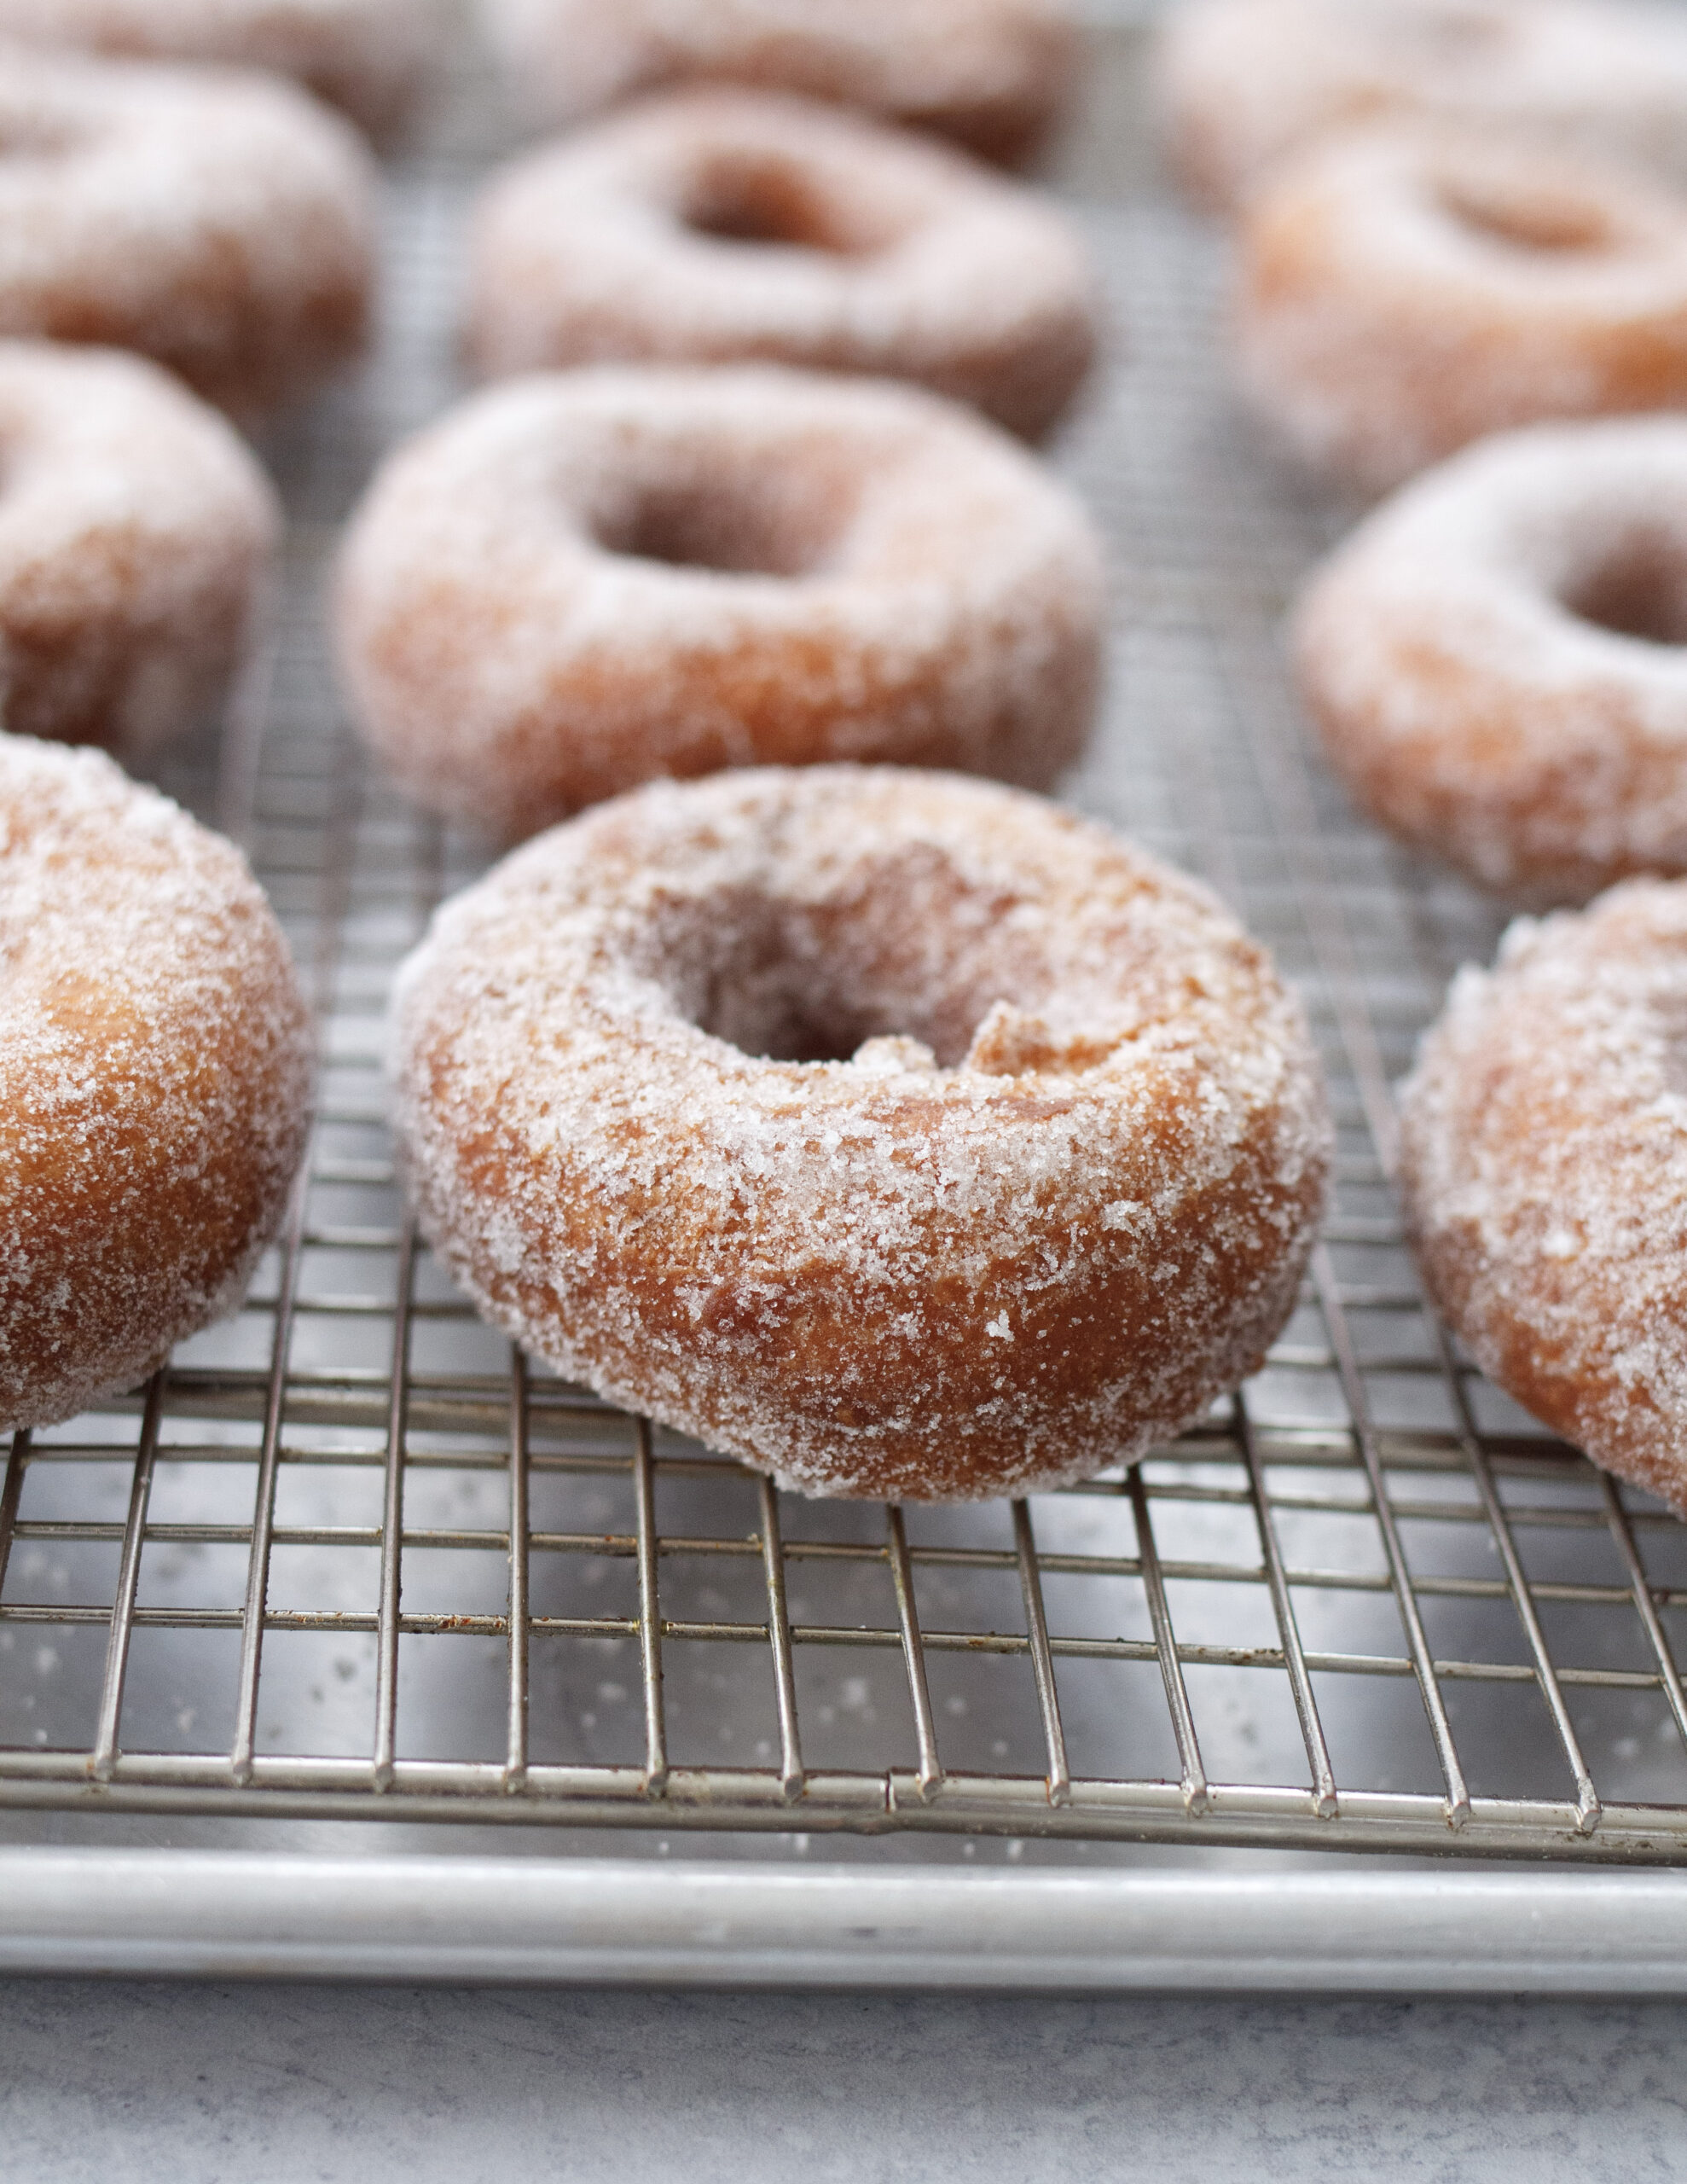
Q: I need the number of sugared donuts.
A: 12